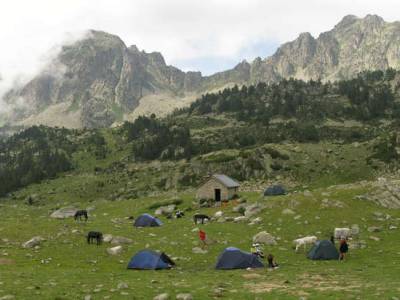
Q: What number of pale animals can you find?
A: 2